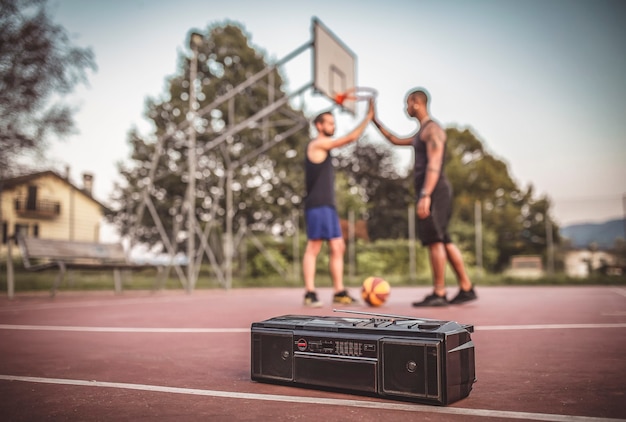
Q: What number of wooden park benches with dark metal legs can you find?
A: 1